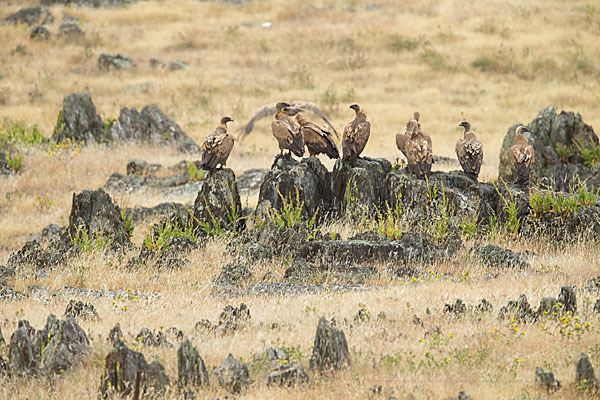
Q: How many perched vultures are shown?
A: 8